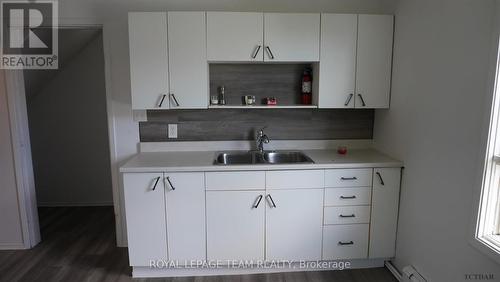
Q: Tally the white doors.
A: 11